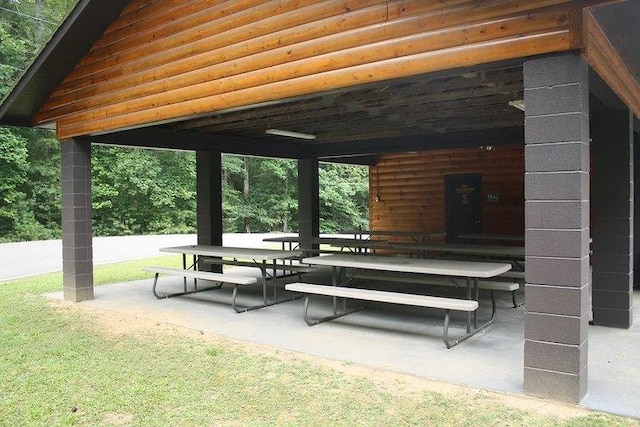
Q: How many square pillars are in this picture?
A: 5